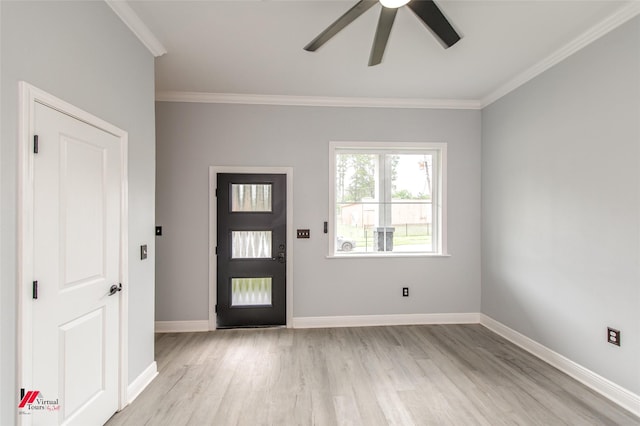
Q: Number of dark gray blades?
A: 3